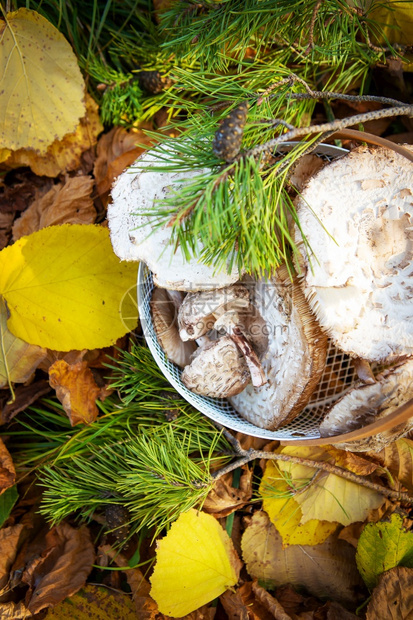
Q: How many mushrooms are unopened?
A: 2